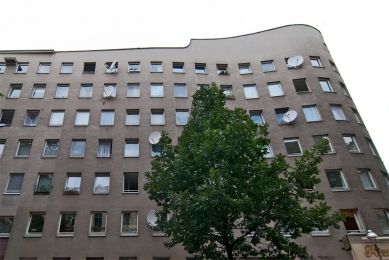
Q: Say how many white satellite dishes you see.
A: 6